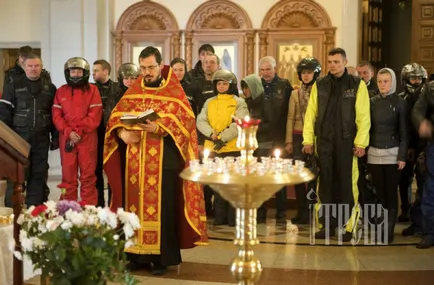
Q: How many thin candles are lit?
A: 2